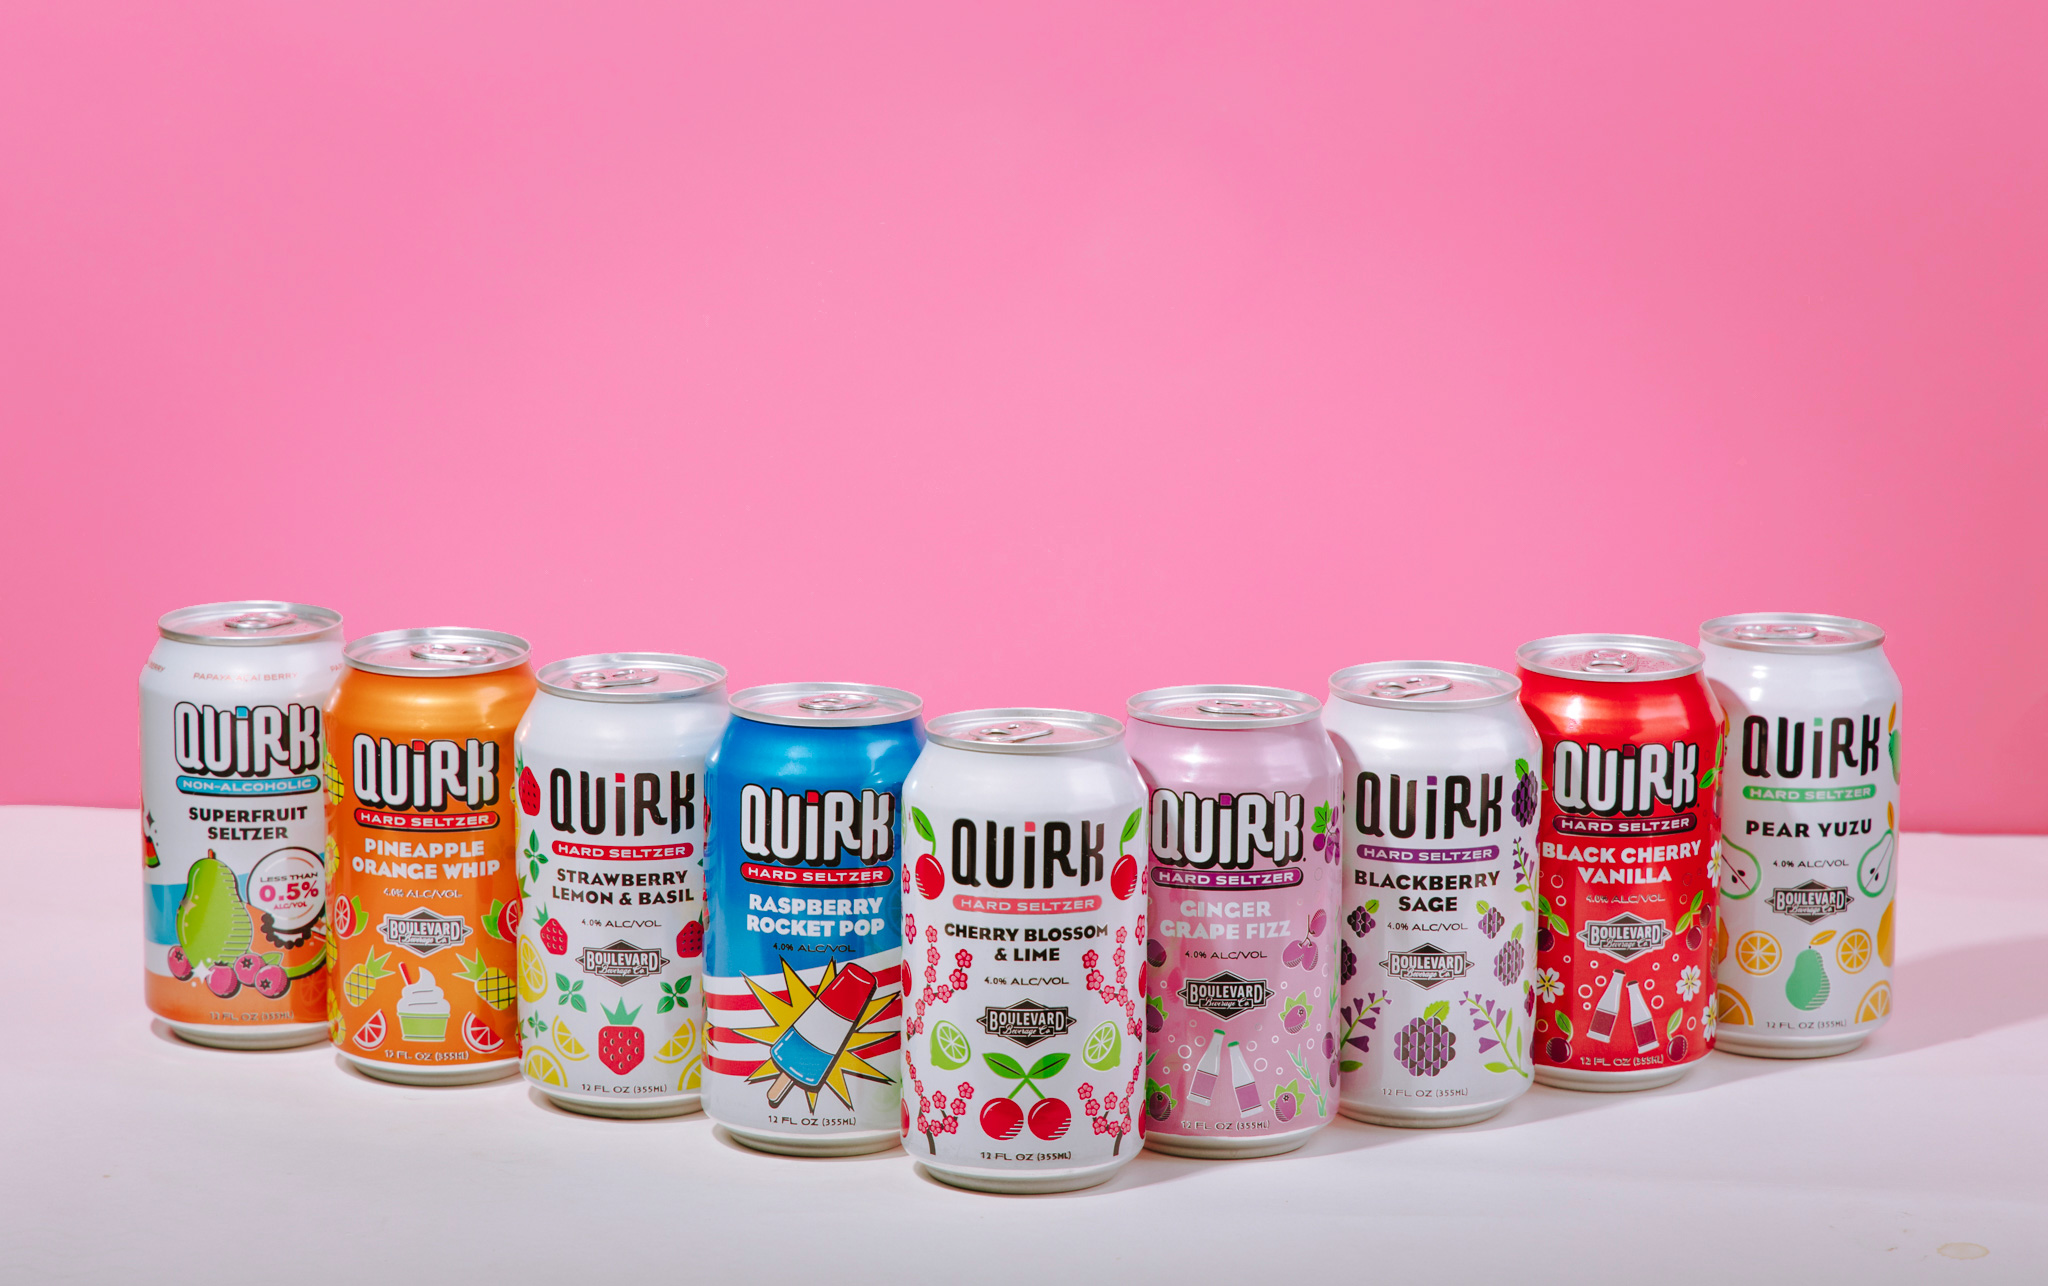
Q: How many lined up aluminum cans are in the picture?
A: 9